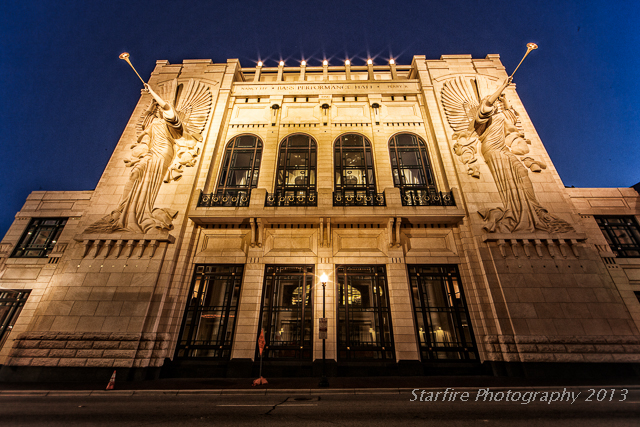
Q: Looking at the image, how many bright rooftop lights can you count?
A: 7